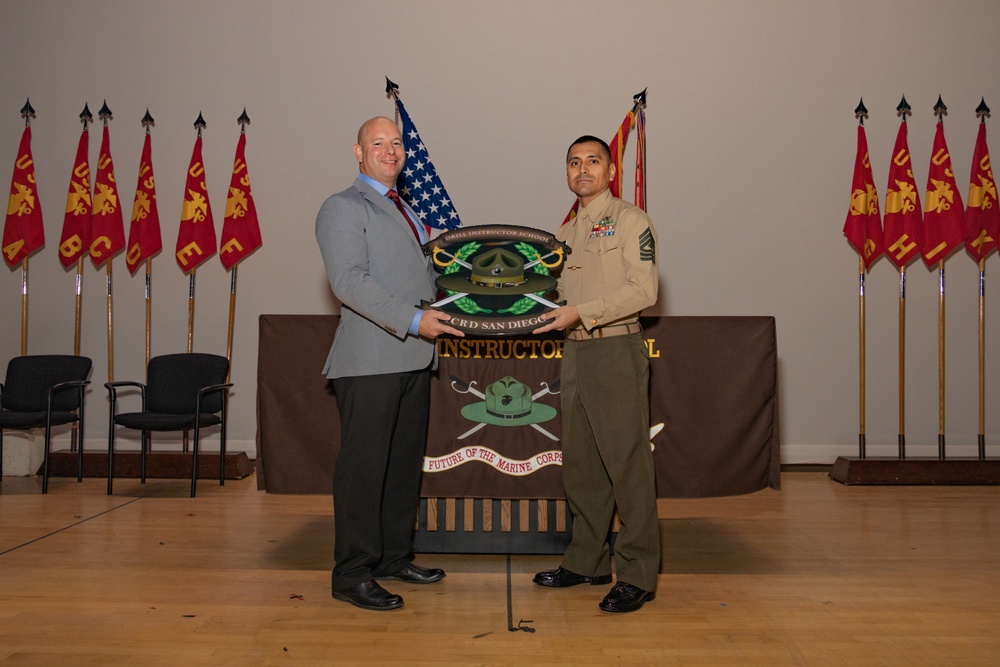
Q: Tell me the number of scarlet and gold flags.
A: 11